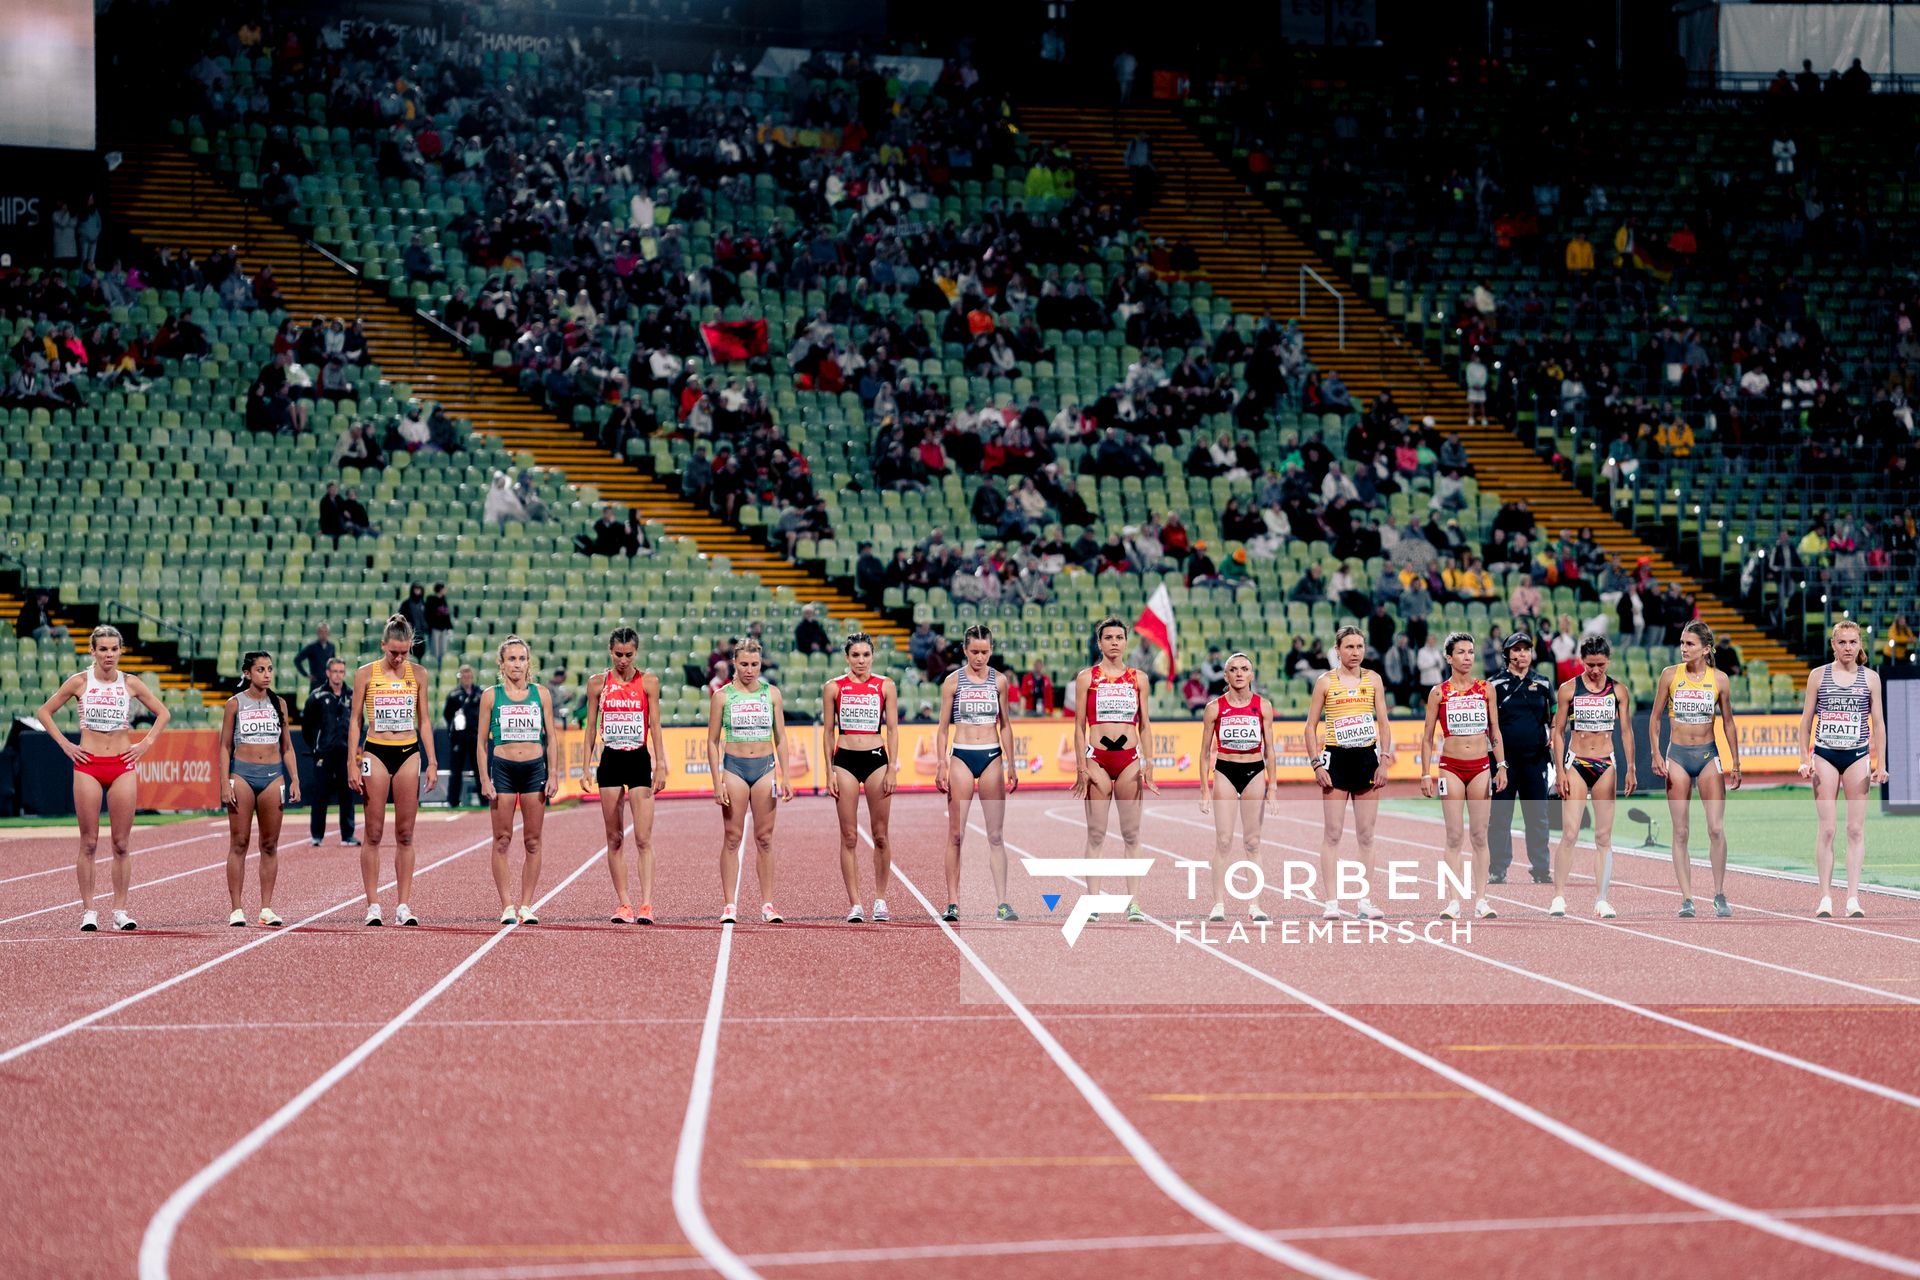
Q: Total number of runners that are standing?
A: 15